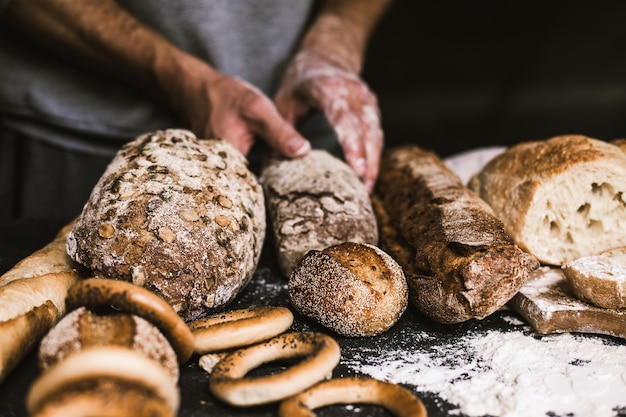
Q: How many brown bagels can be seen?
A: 5